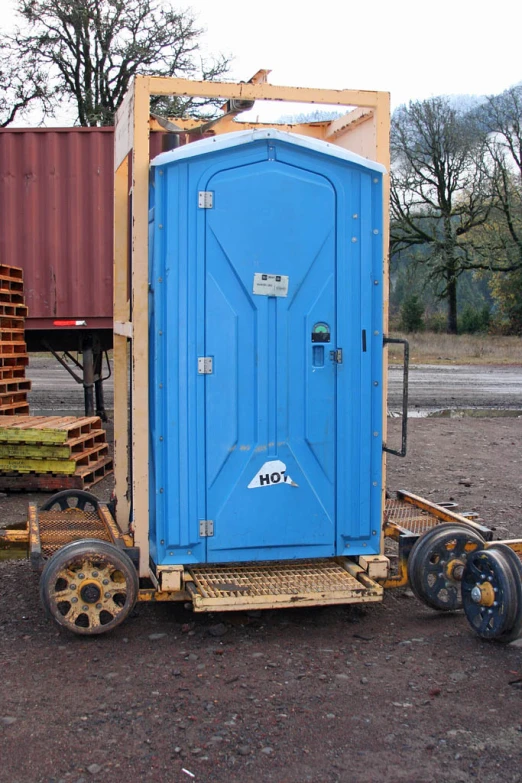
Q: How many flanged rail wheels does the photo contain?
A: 4